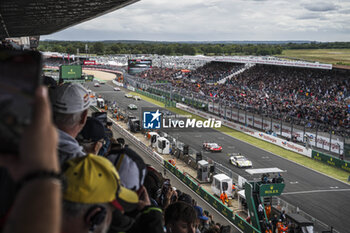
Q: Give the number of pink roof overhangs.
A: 0